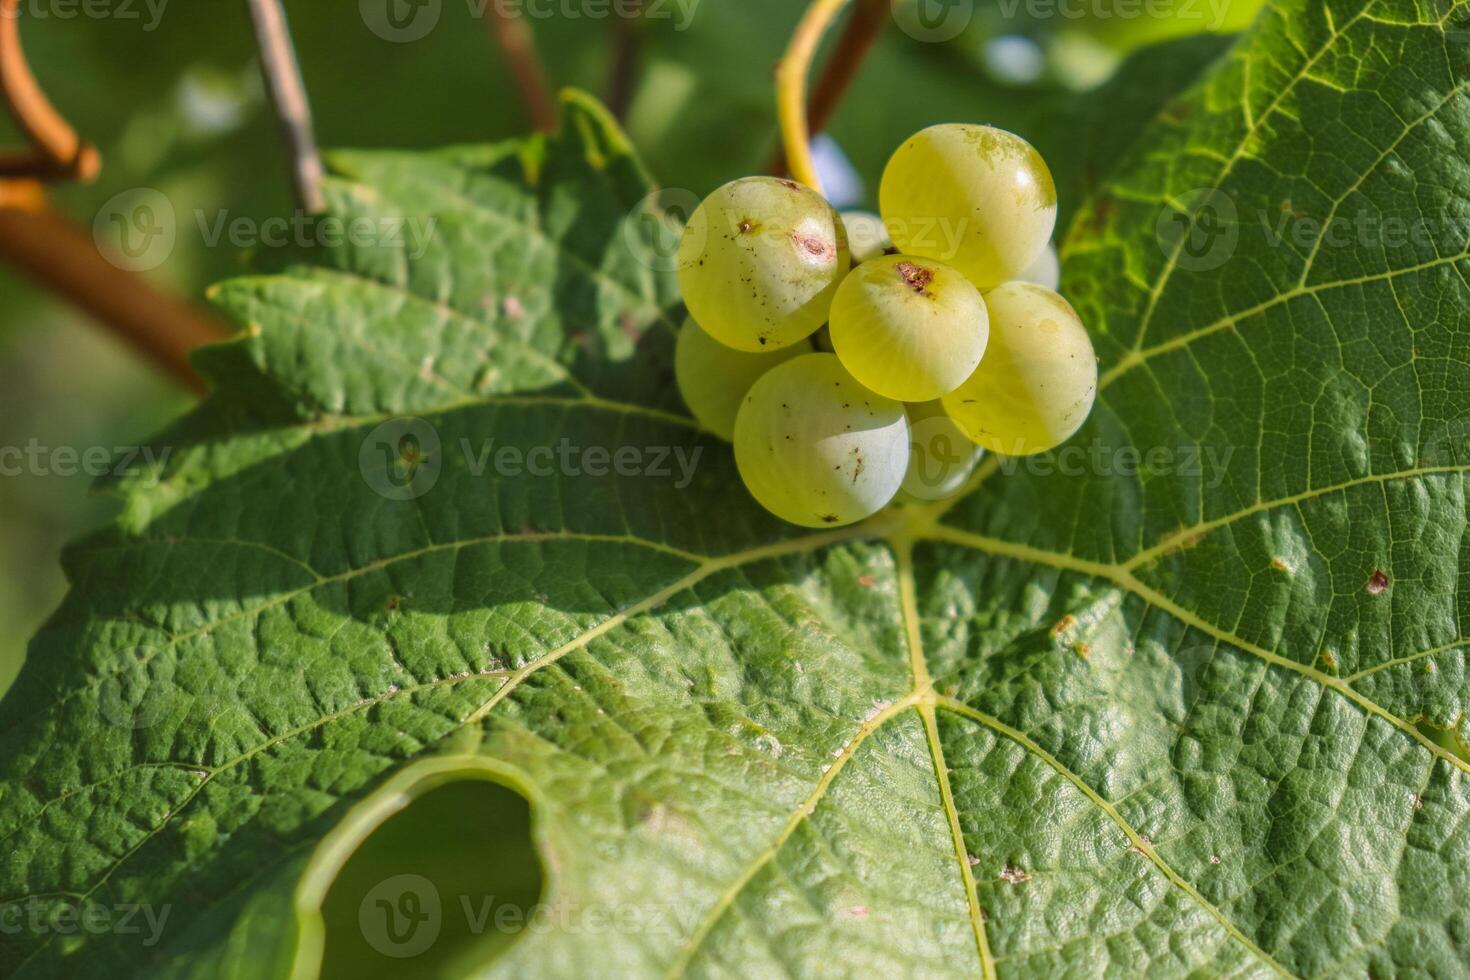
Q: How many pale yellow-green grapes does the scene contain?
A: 9